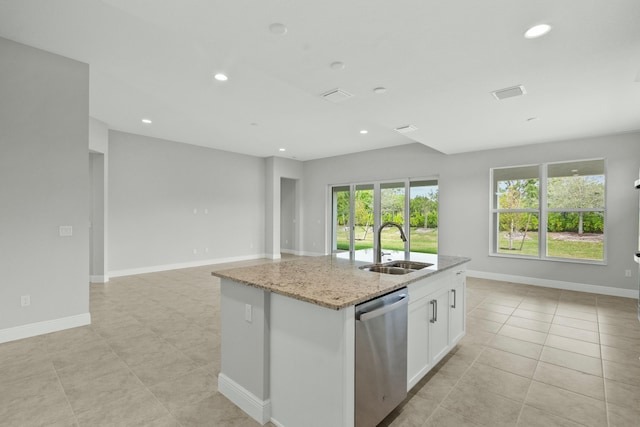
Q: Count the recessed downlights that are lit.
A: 5